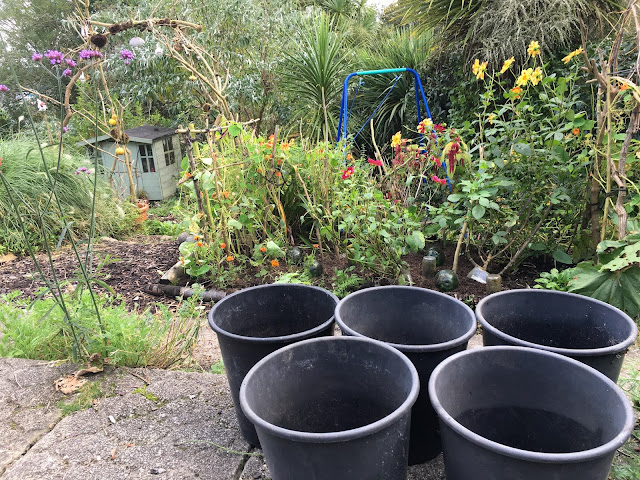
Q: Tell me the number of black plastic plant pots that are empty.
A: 5